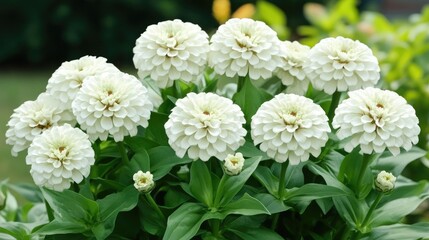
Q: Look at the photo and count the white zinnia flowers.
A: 11